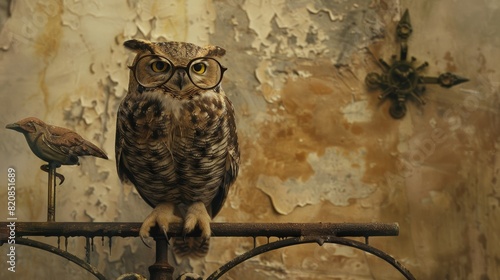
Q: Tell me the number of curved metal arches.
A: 2